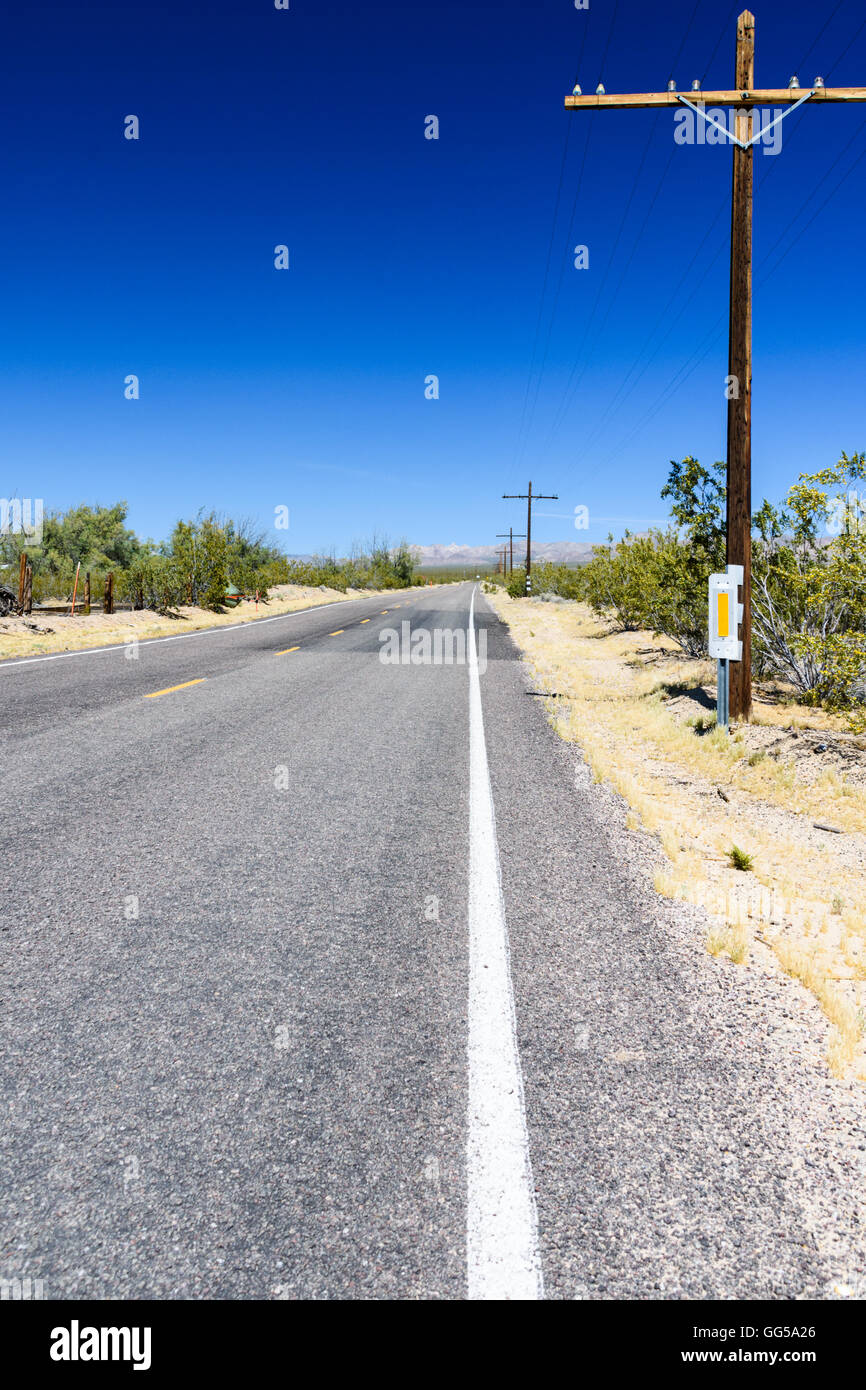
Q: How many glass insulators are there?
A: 6